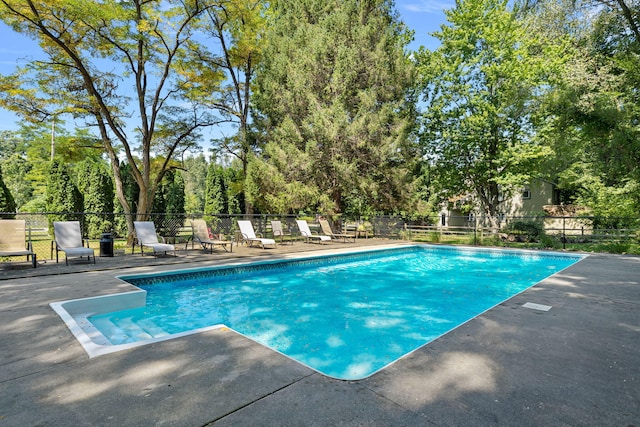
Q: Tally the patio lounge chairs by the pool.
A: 8